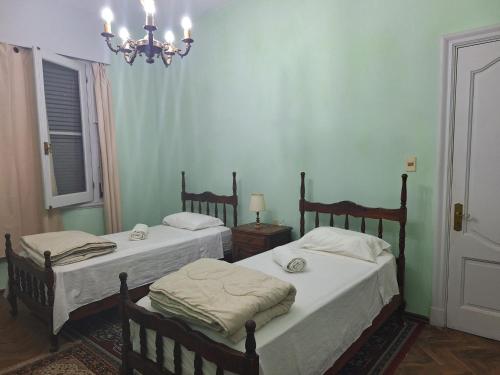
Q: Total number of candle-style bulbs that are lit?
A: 5